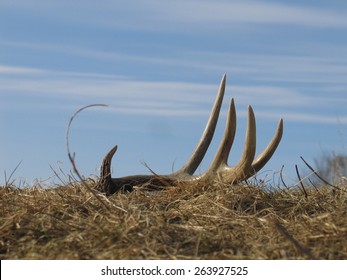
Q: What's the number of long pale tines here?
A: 4